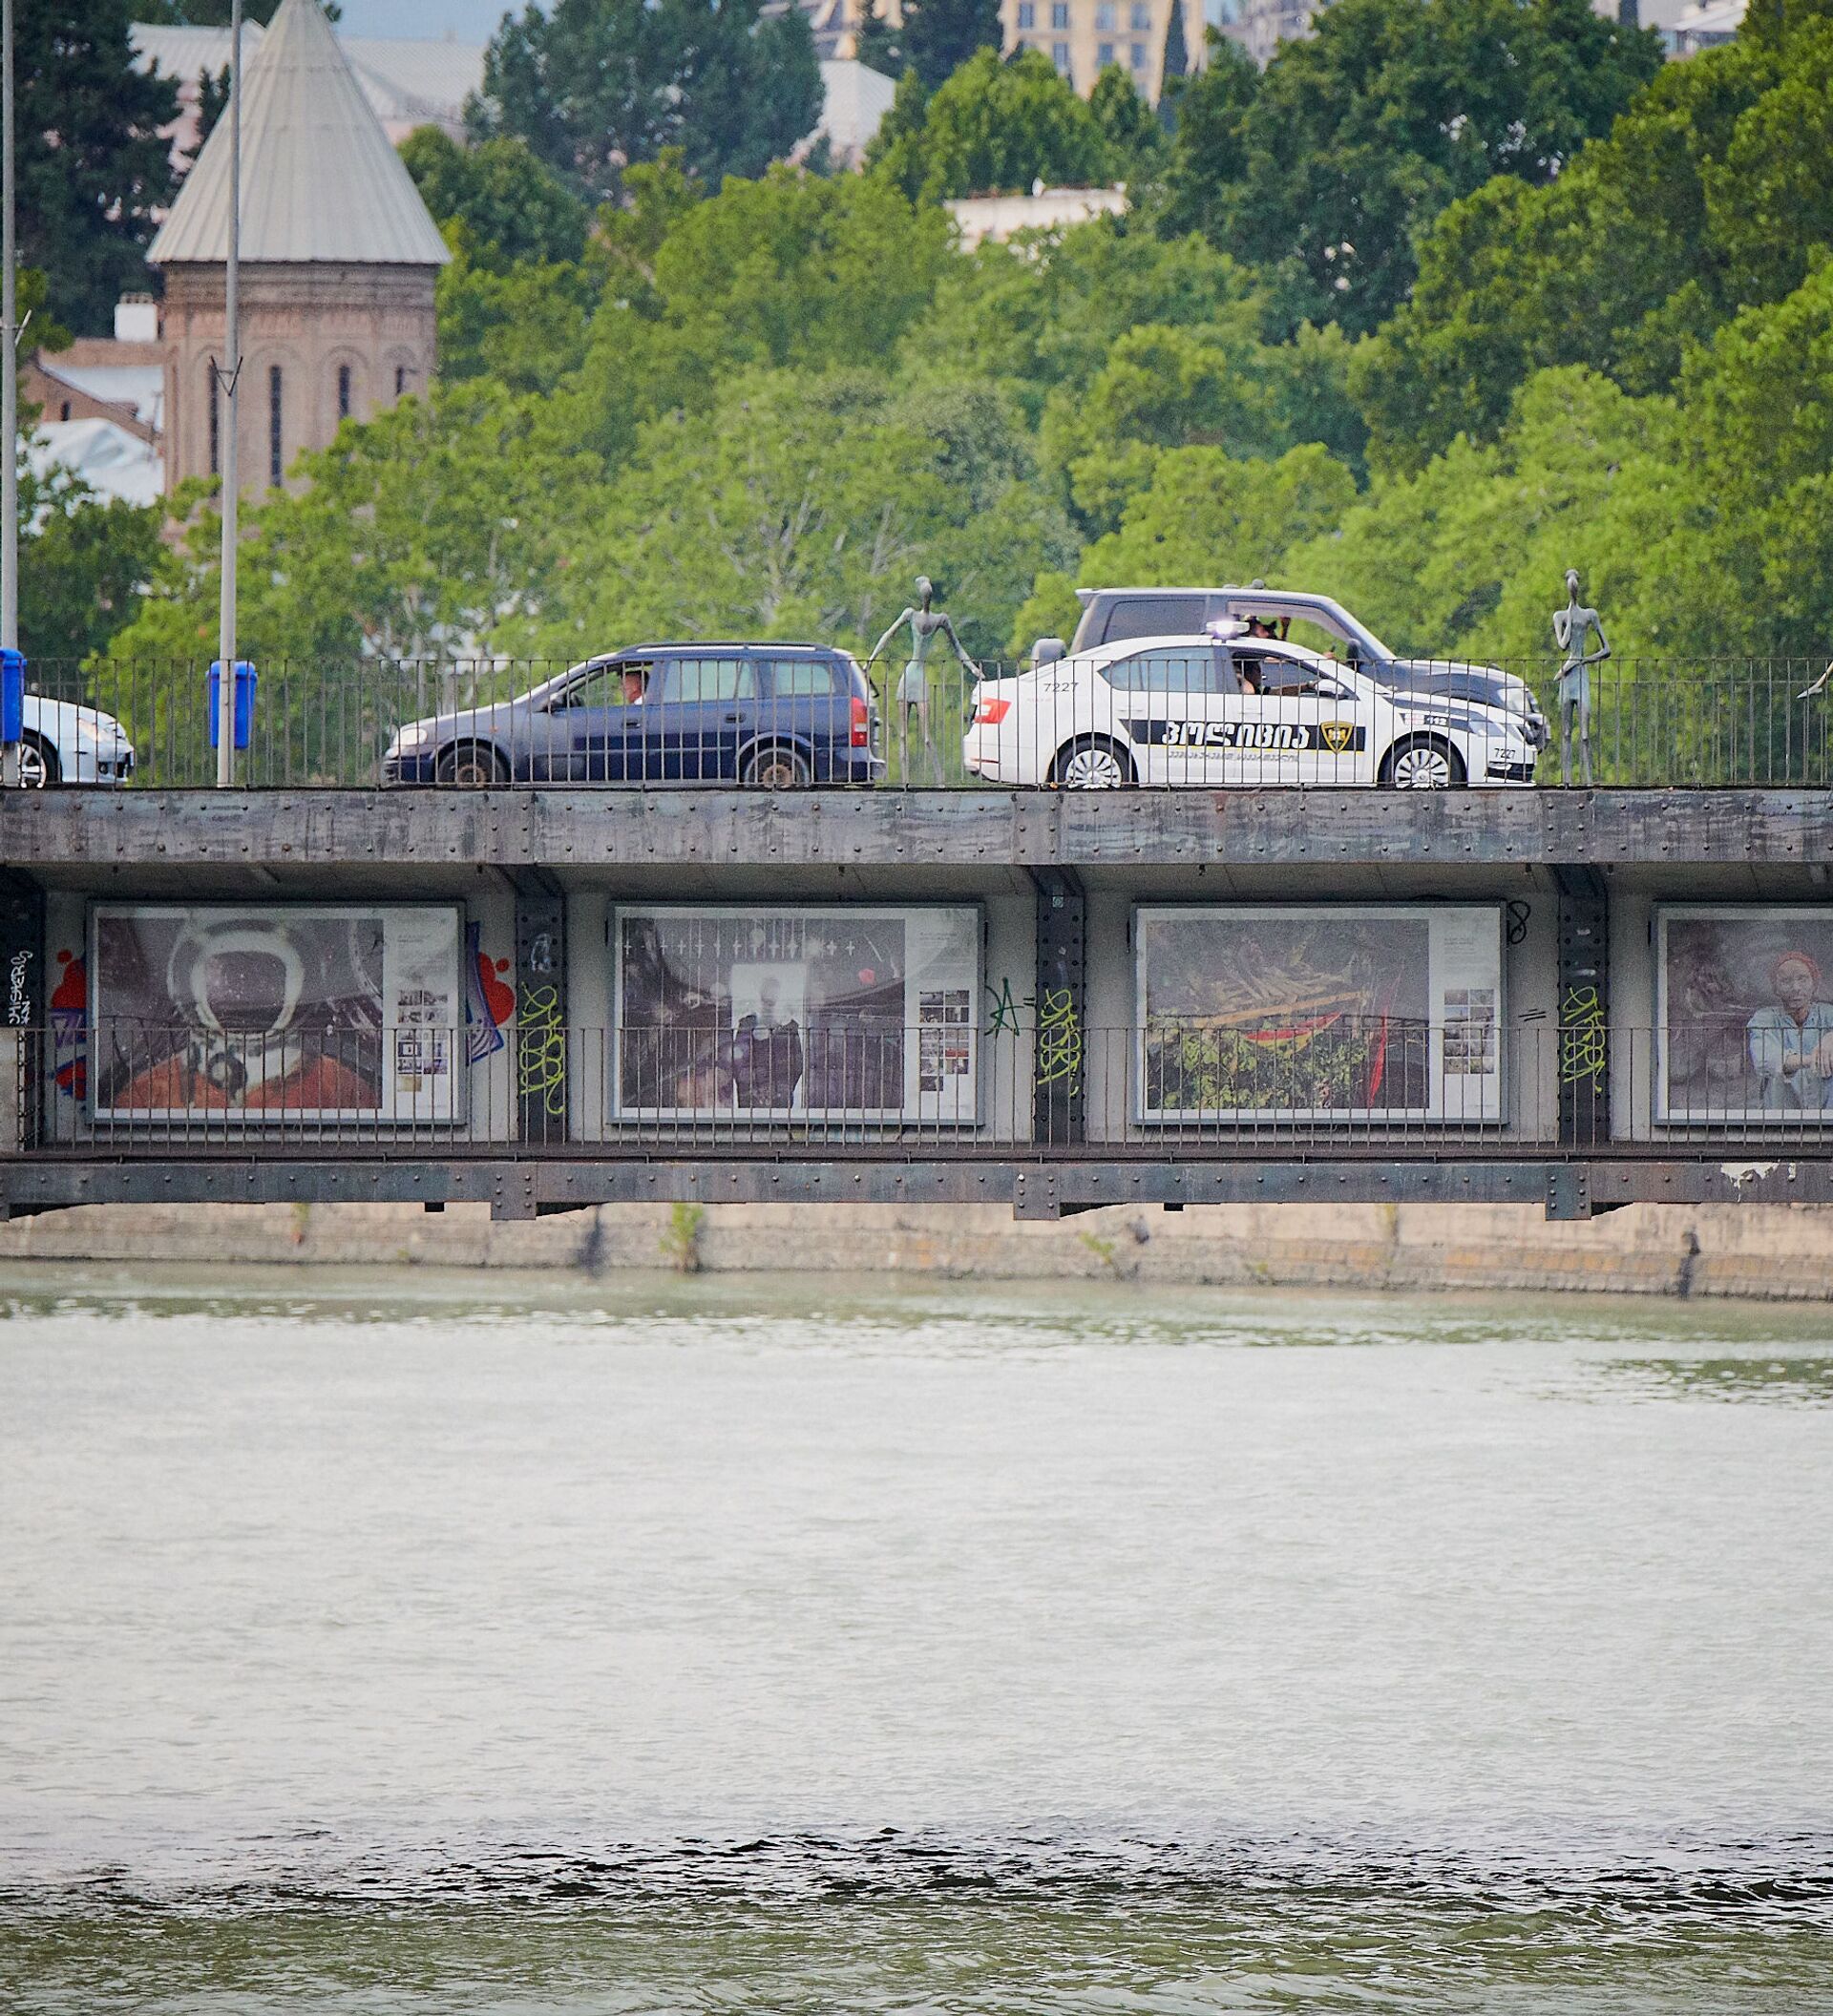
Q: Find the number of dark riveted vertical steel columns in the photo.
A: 4